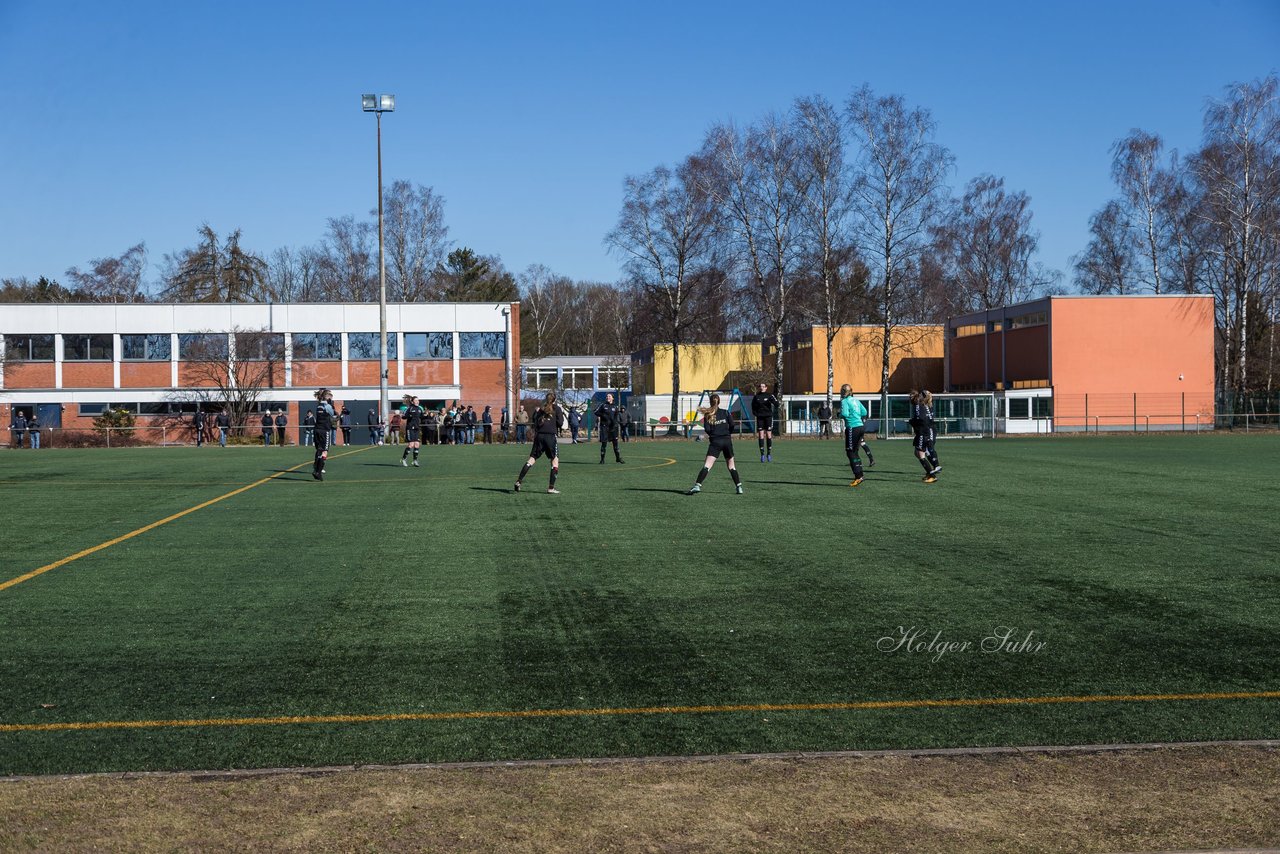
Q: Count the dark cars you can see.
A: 0